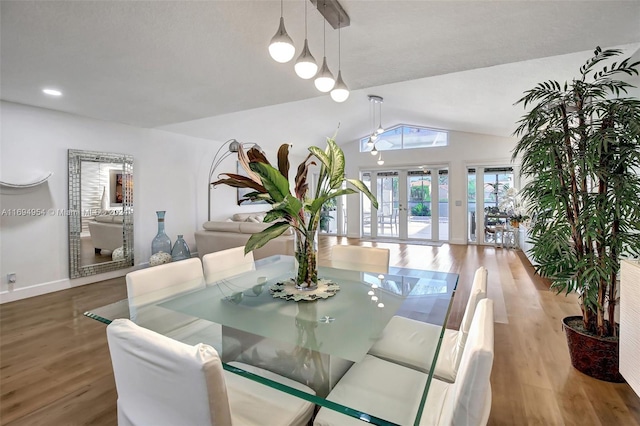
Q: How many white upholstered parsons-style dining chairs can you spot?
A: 6